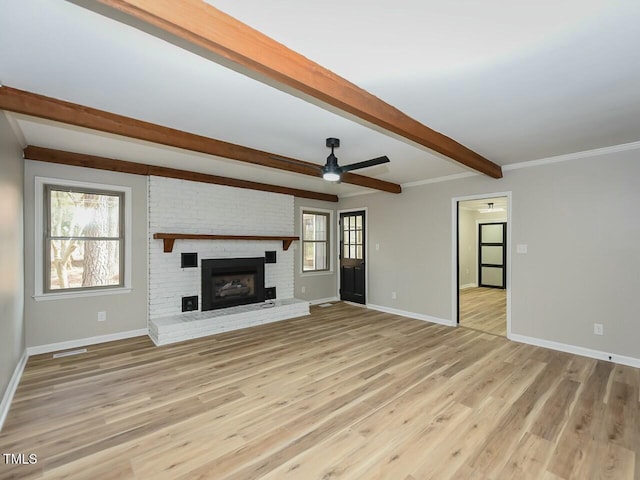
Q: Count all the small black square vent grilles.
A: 4